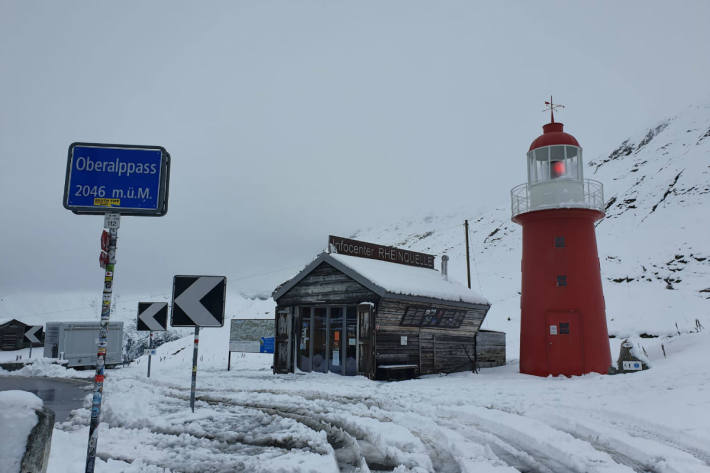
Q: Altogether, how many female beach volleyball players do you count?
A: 0